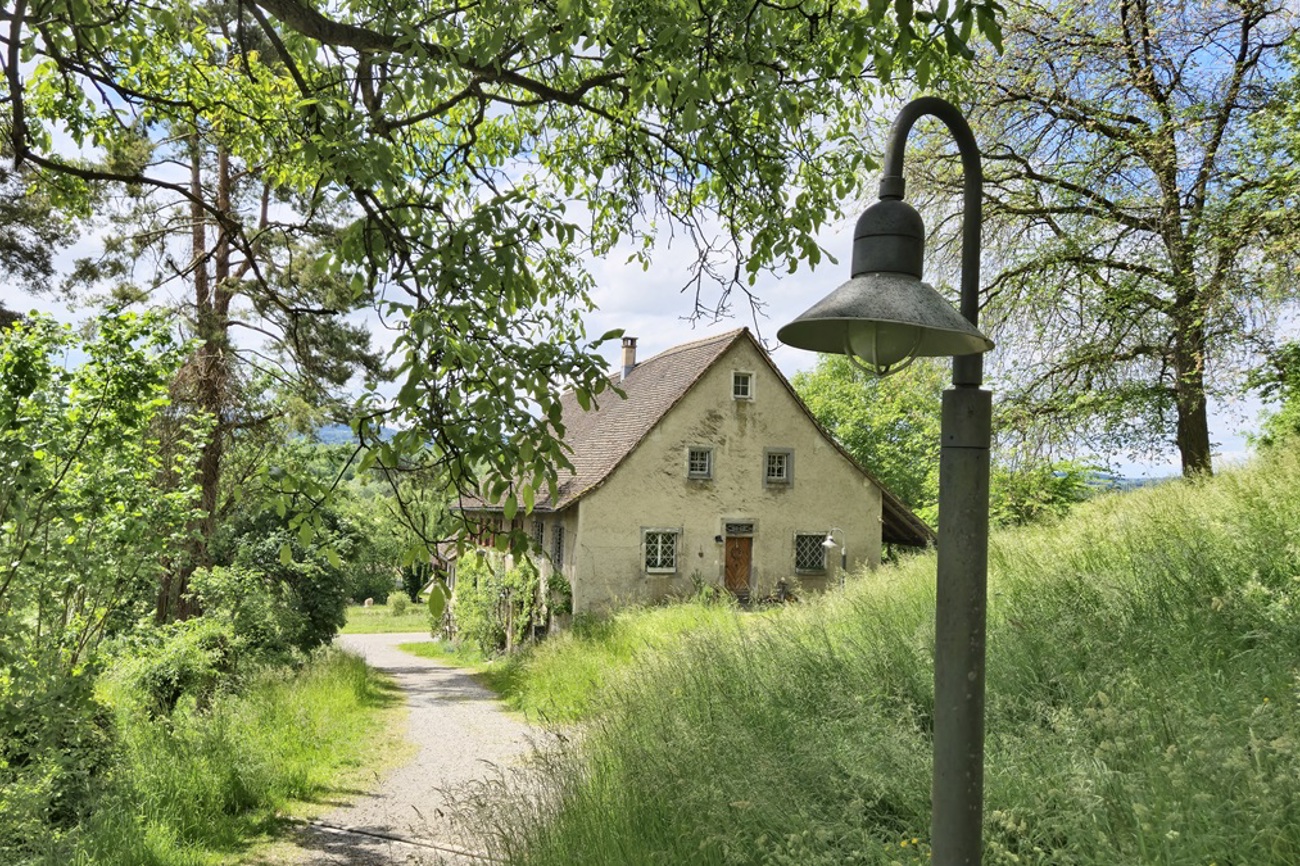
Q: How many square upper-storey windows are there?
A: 3